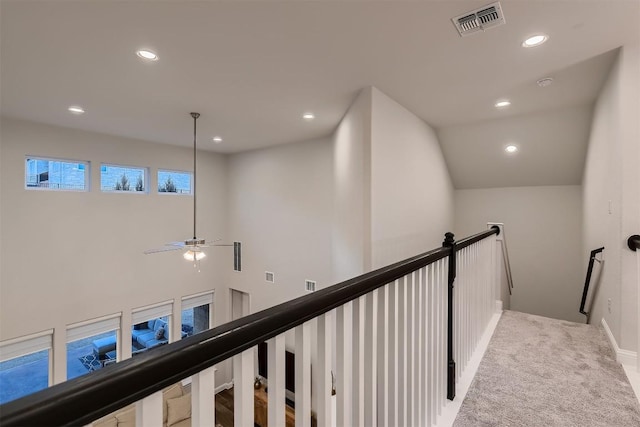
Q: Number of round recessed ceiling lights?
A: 7